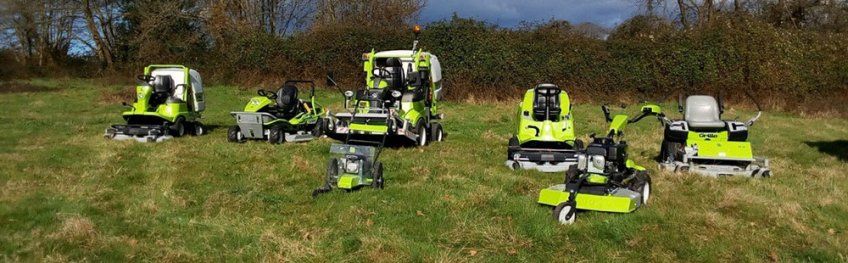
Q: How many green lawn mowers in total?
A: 7